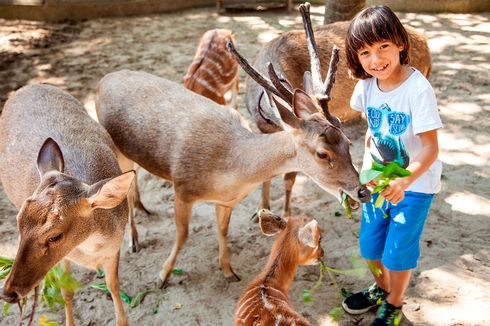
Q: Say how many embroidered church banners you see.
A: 0